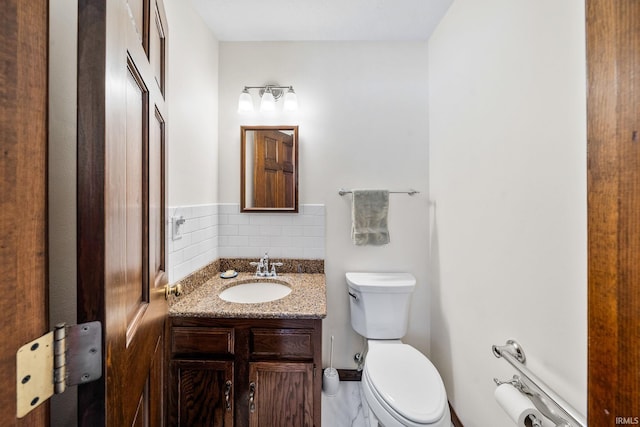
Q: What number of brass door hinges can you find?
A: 1